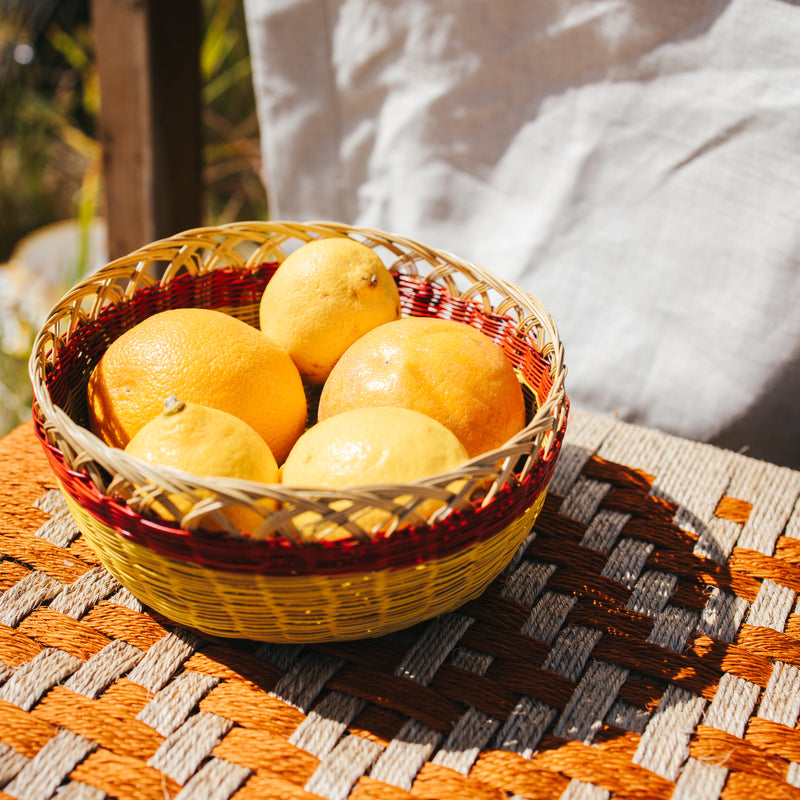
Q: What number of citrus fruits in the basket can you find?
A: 5